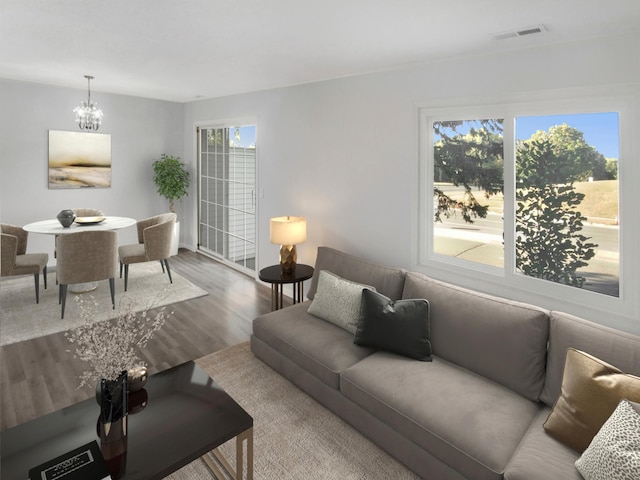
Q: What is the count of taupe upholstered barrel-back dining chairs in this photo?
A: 4